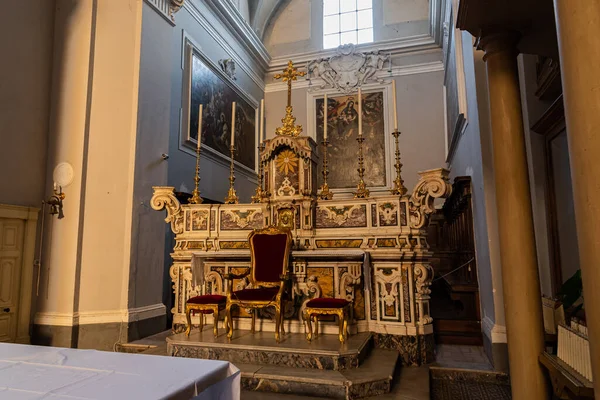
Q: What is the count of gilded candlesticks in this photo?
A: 6